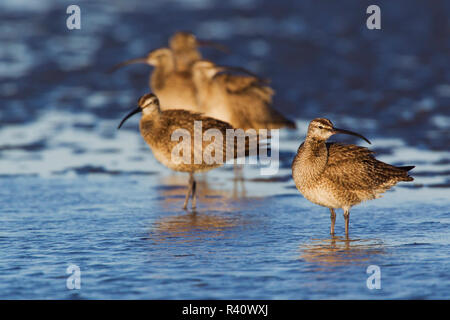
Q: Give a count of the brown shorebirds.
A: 5